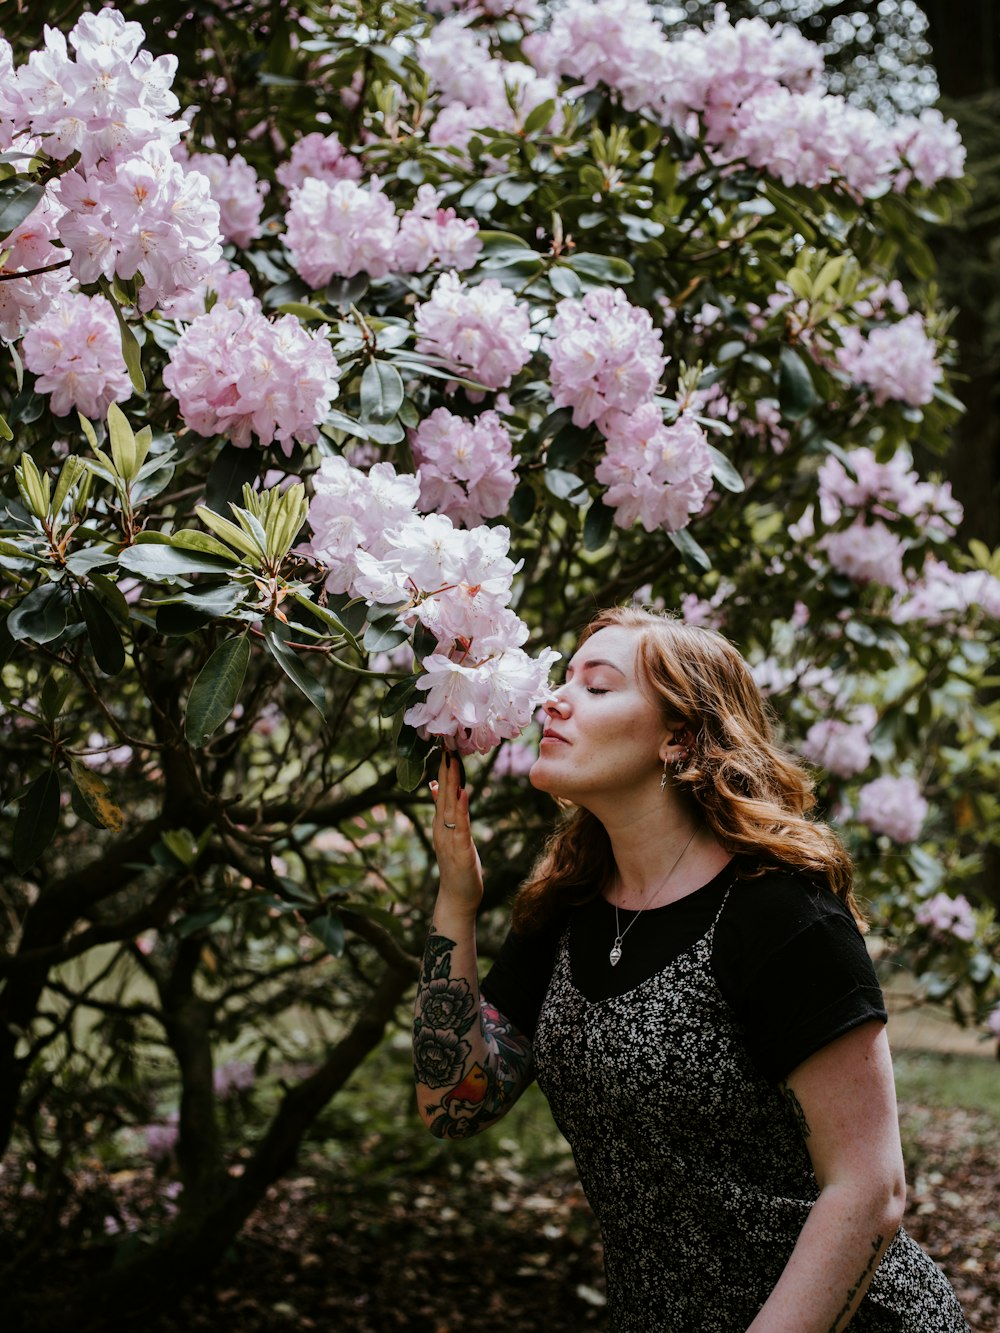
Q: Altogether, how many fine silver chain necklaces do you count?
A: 1